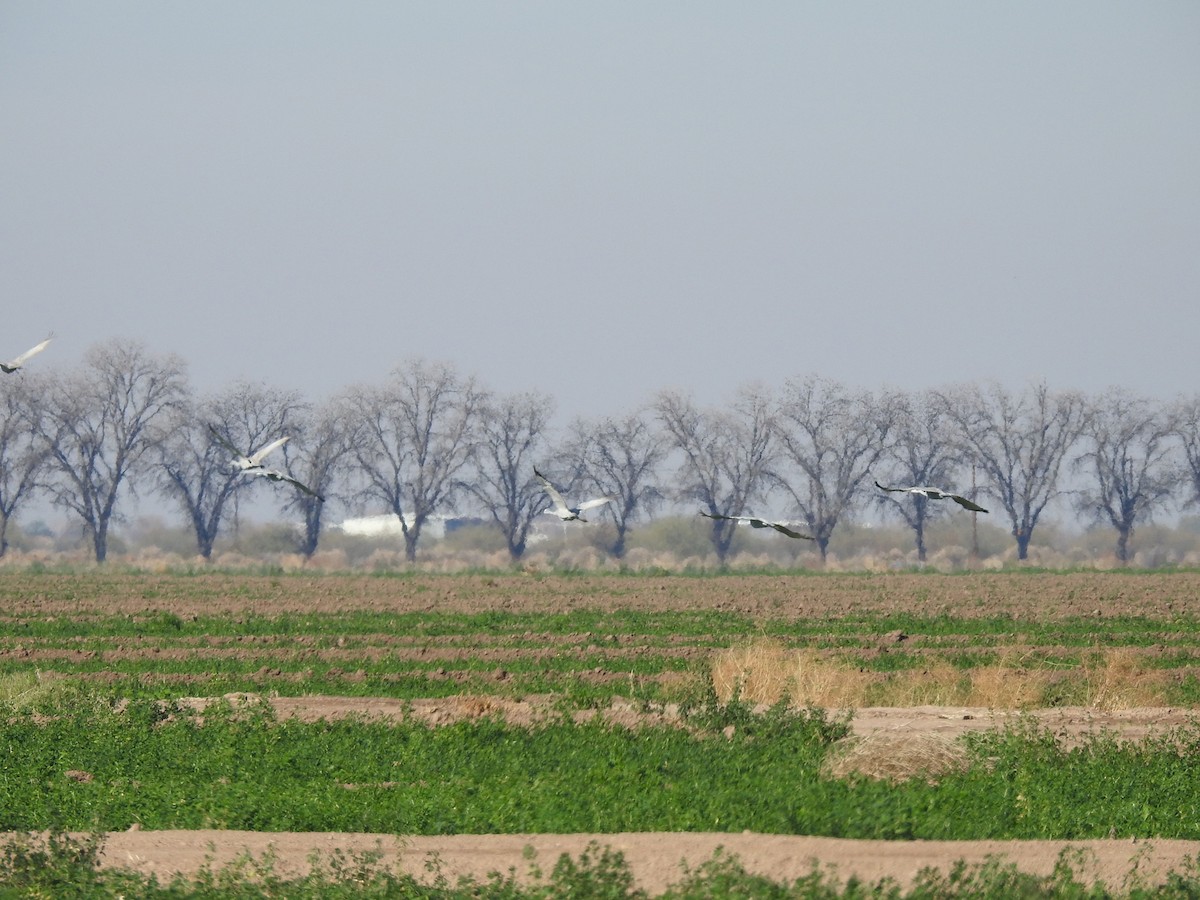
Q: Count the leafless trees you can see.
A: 13